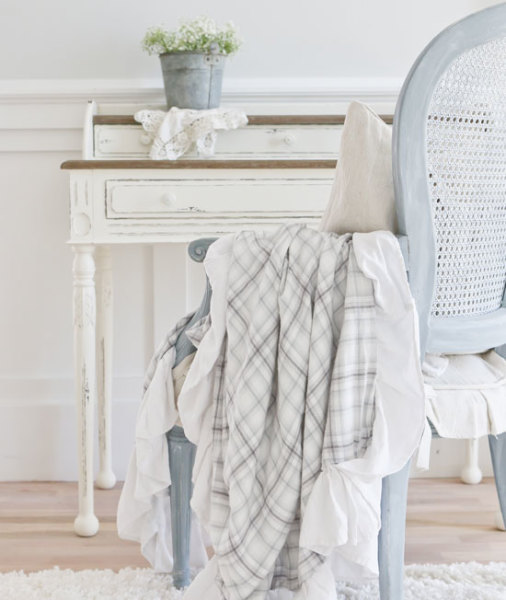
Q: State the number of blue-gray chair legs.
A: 3